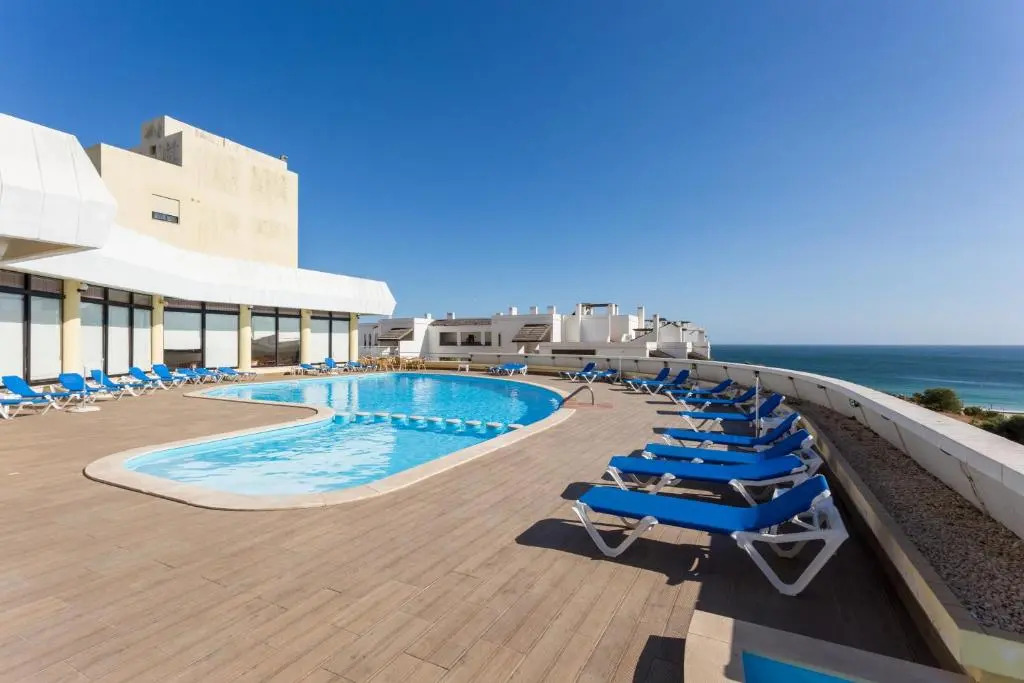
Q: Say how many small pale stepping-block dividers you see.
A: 10